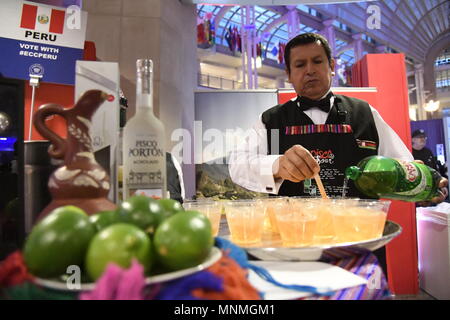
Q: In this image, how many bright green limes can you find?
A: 6